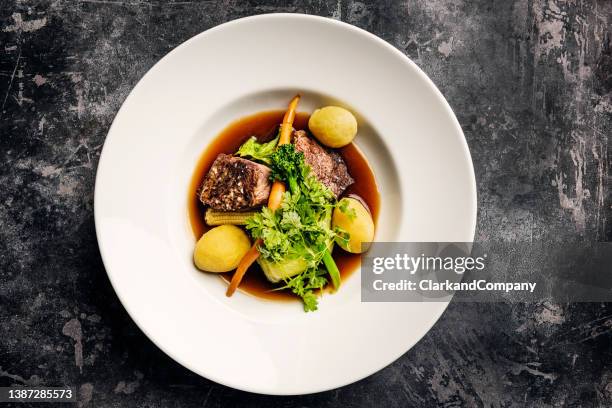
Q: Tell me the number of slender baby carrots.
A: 2